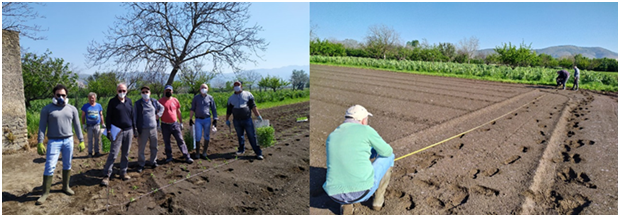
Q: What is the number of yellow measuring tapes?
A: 1